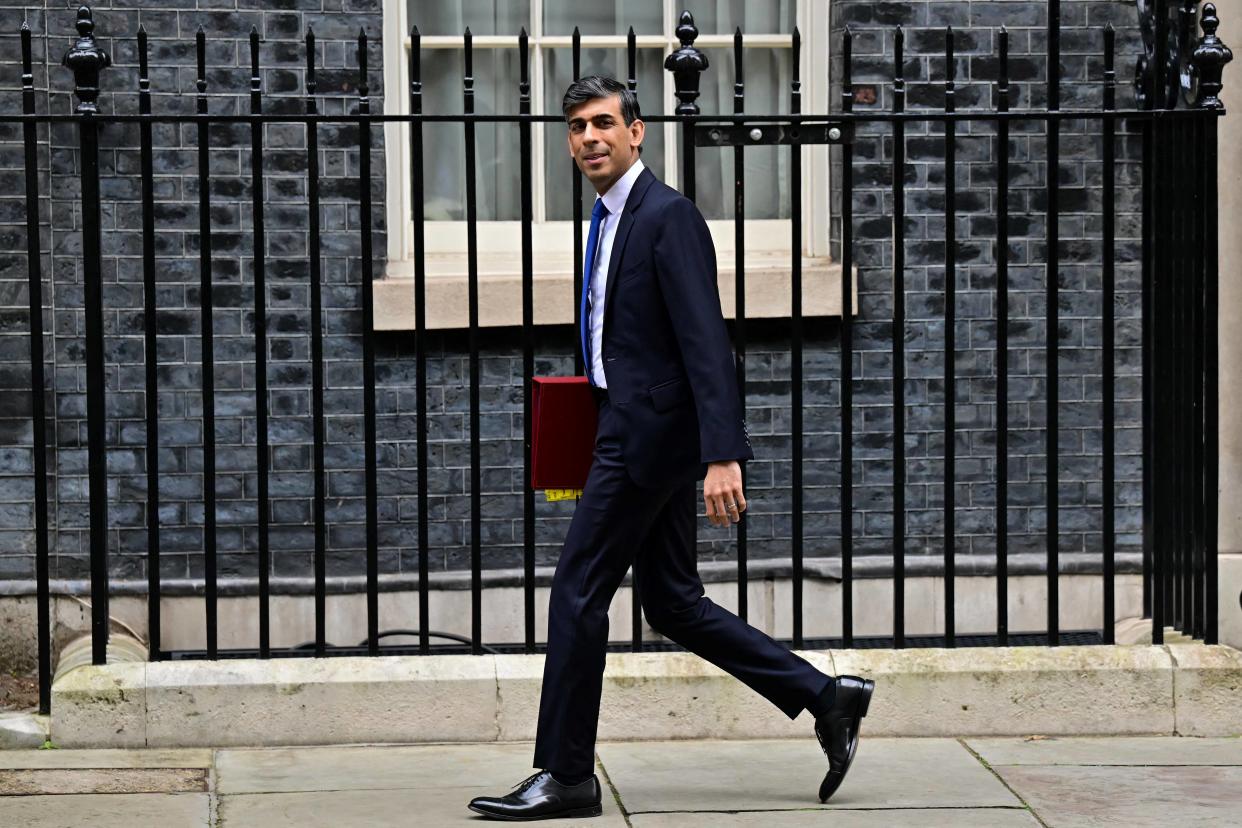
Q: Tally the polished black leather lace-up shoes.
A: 2